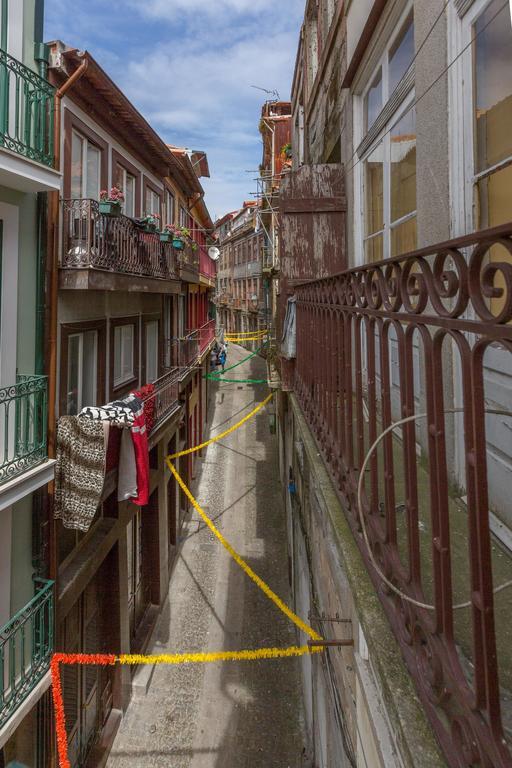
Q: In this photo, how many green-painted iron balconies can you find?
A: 3